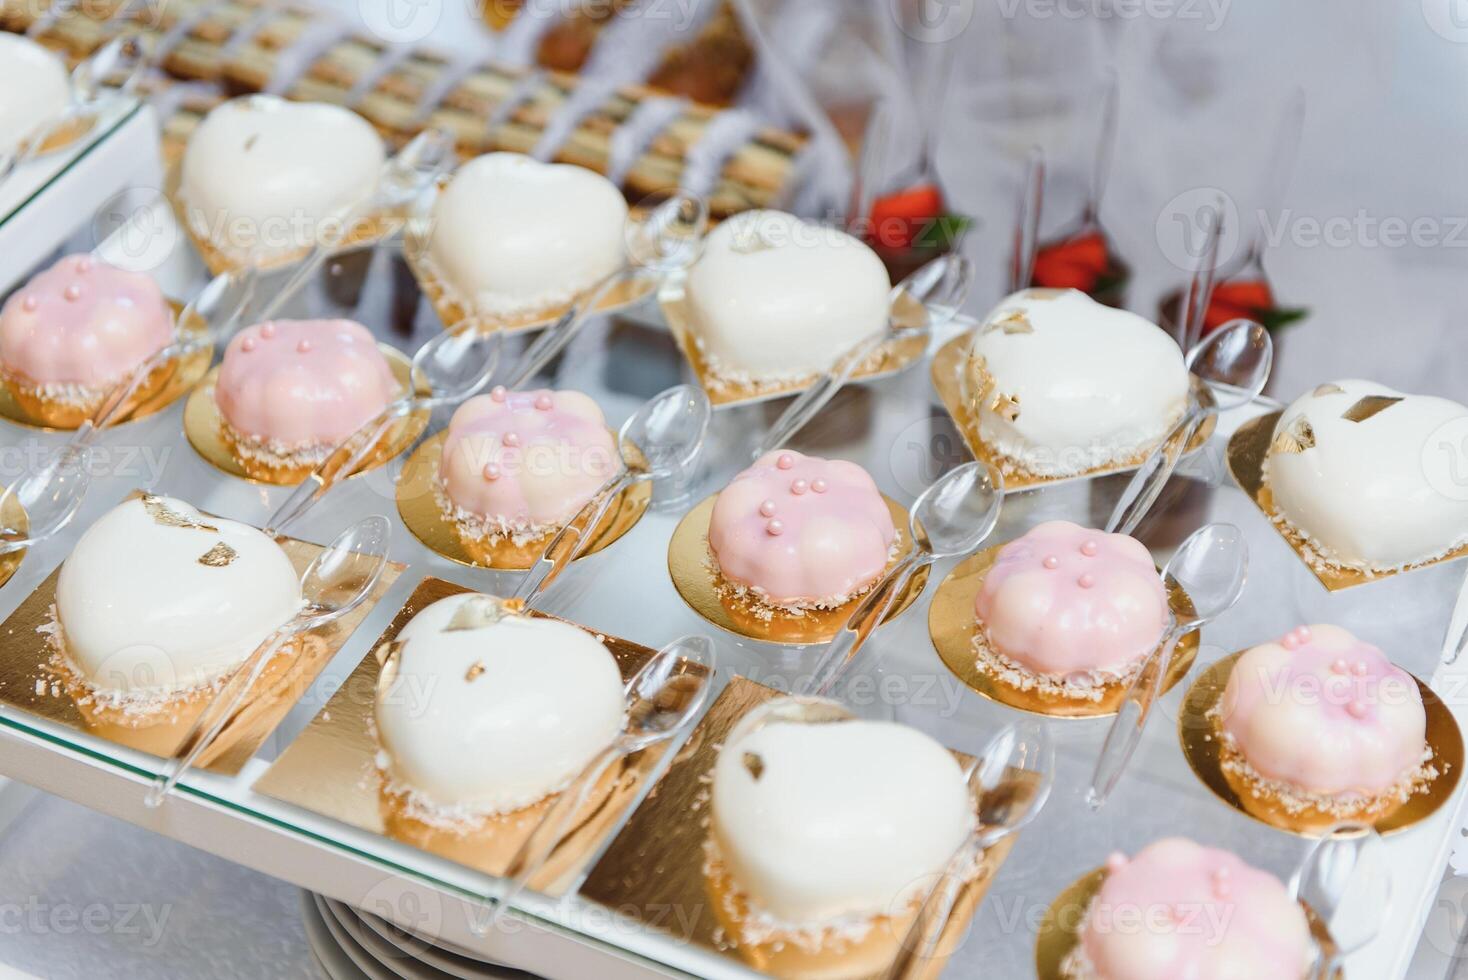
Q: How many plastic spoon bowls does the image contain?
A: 15